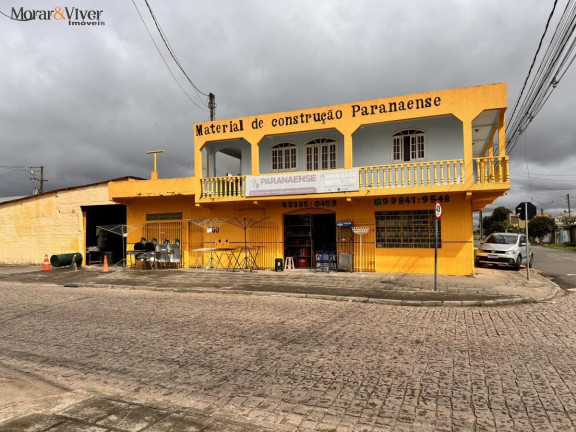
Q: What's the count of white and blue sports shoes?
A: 0